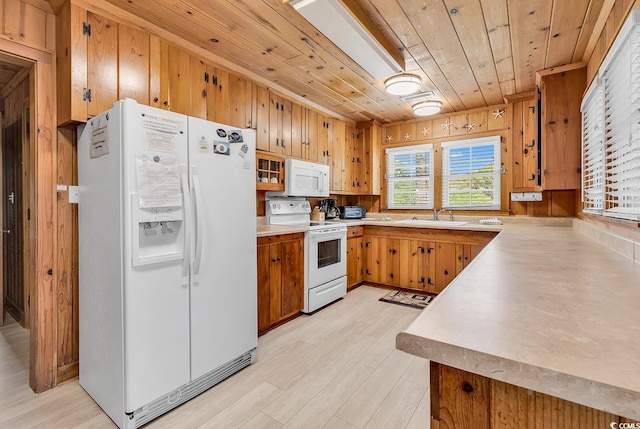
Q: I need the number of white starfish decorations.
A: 6